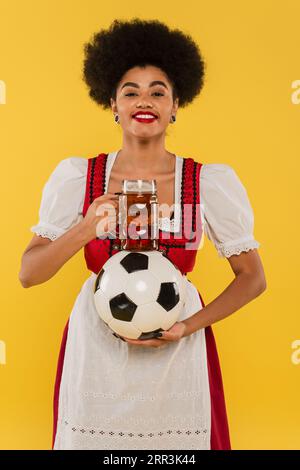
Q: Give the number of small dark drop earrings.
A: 2